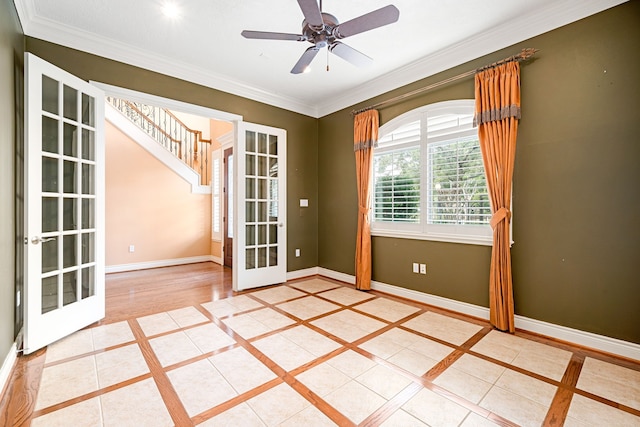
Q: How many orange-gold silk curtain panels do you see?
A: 2